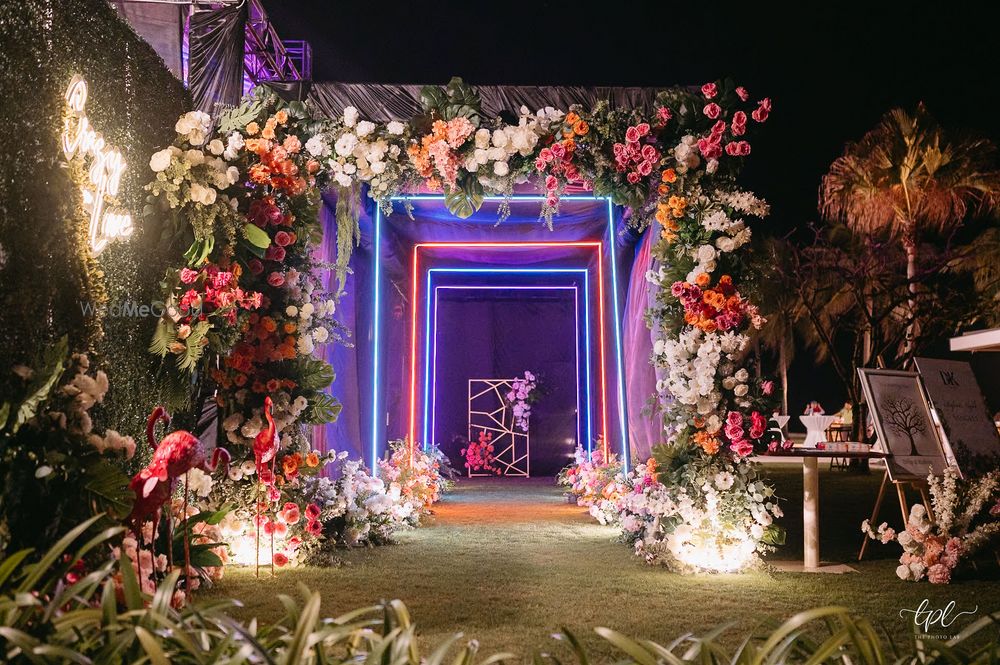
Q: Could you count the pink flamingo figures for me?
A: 3